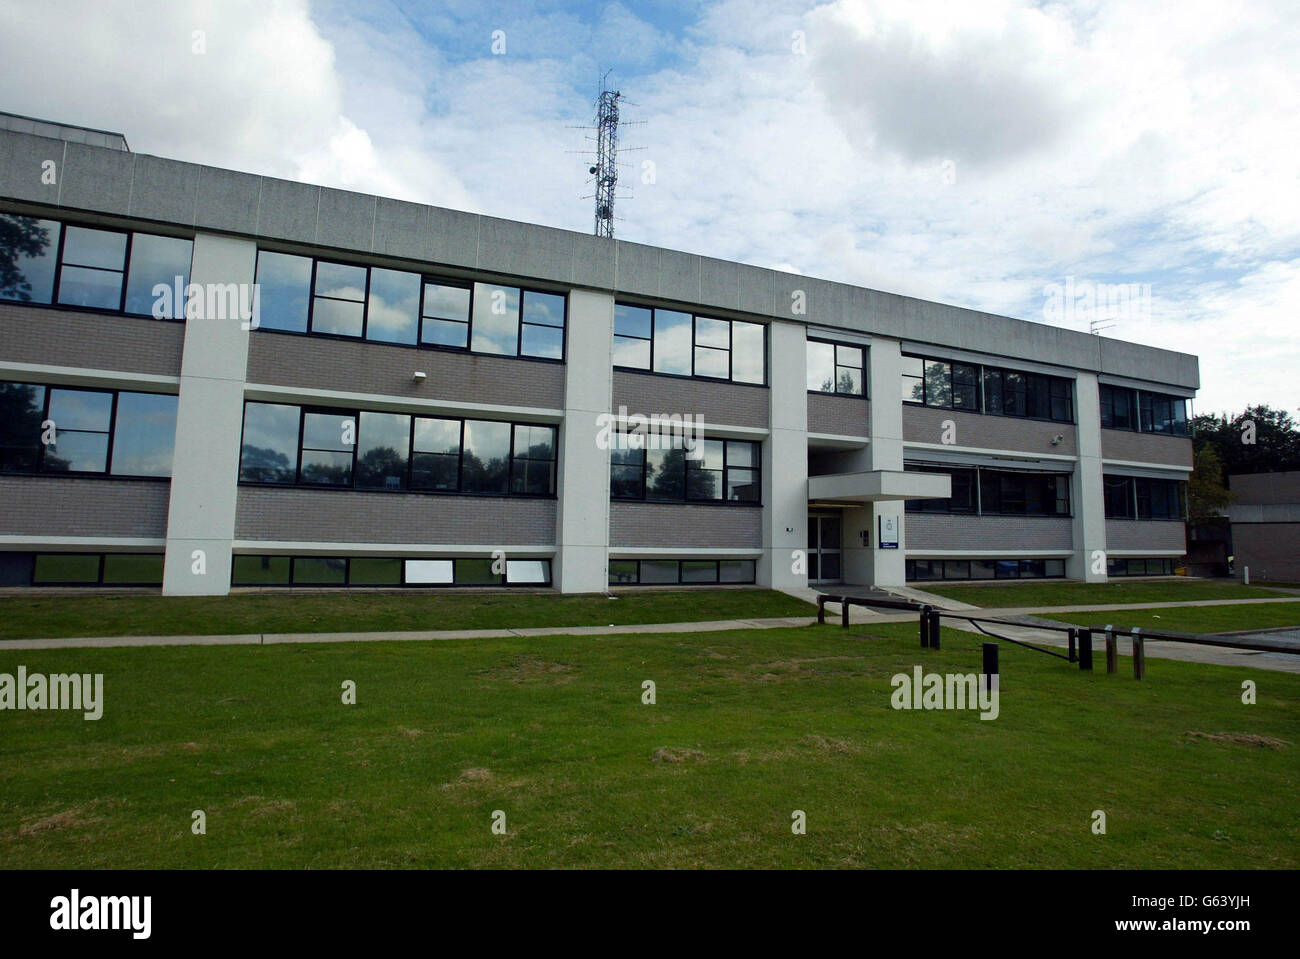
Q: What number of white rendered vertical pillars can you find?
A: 5